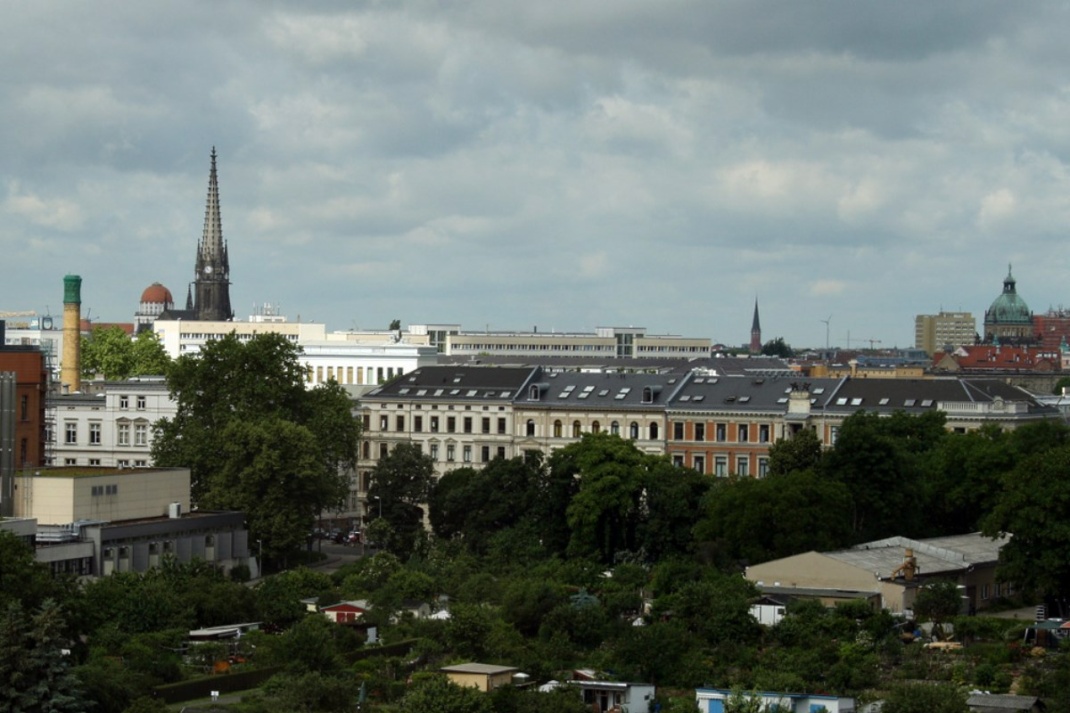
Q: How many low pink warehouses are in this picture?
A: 0